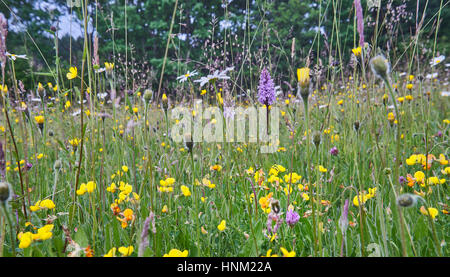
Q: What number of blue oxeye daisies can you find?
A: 0